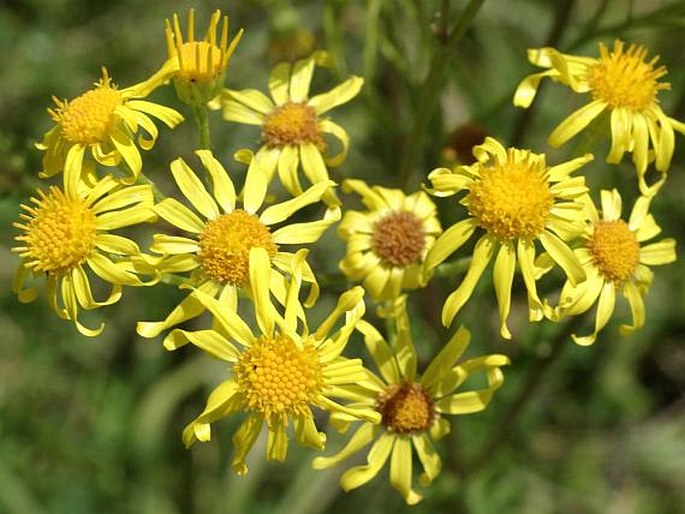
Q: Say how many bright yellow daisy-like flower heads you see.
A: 11